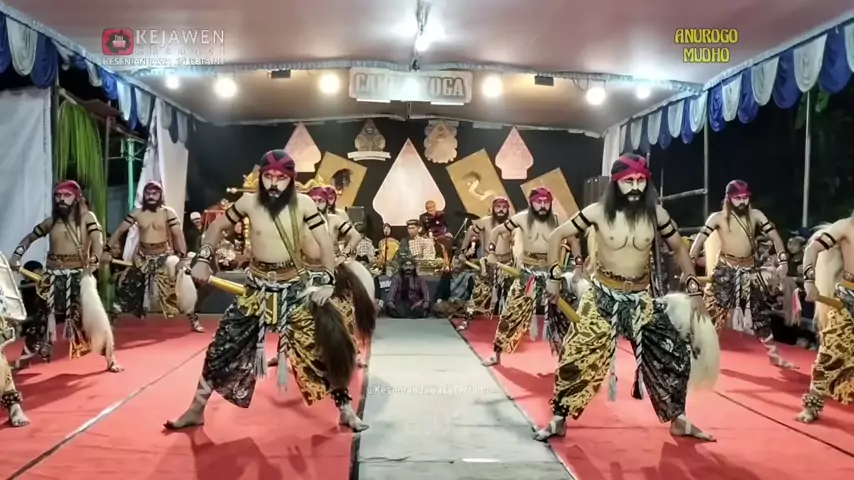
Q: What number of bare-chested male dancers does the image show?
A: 10